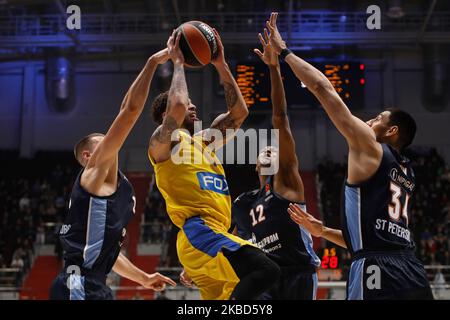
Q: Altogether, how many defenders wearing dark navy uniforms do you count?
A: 3